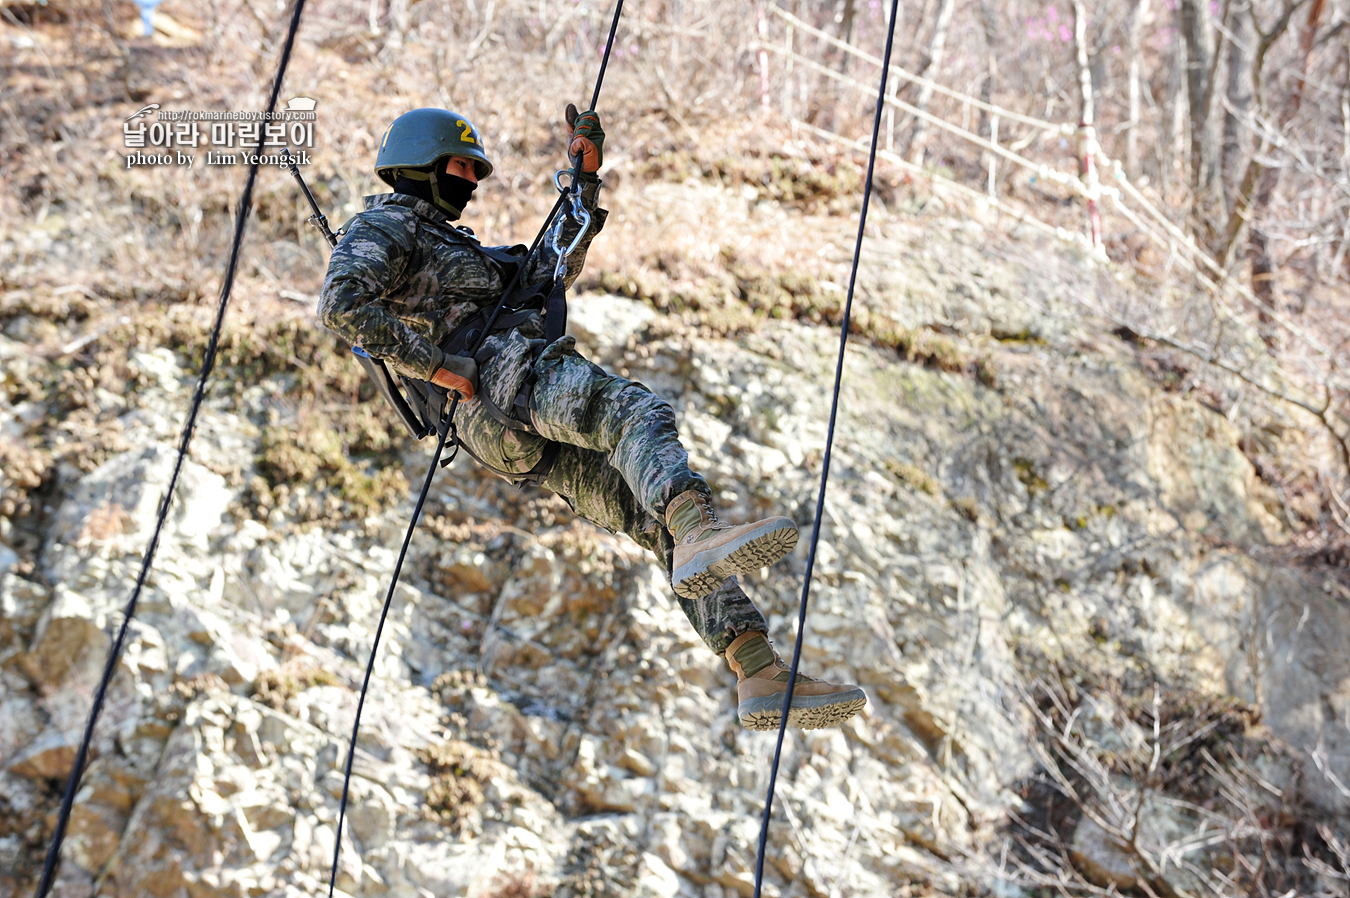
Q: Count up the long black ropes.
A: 3